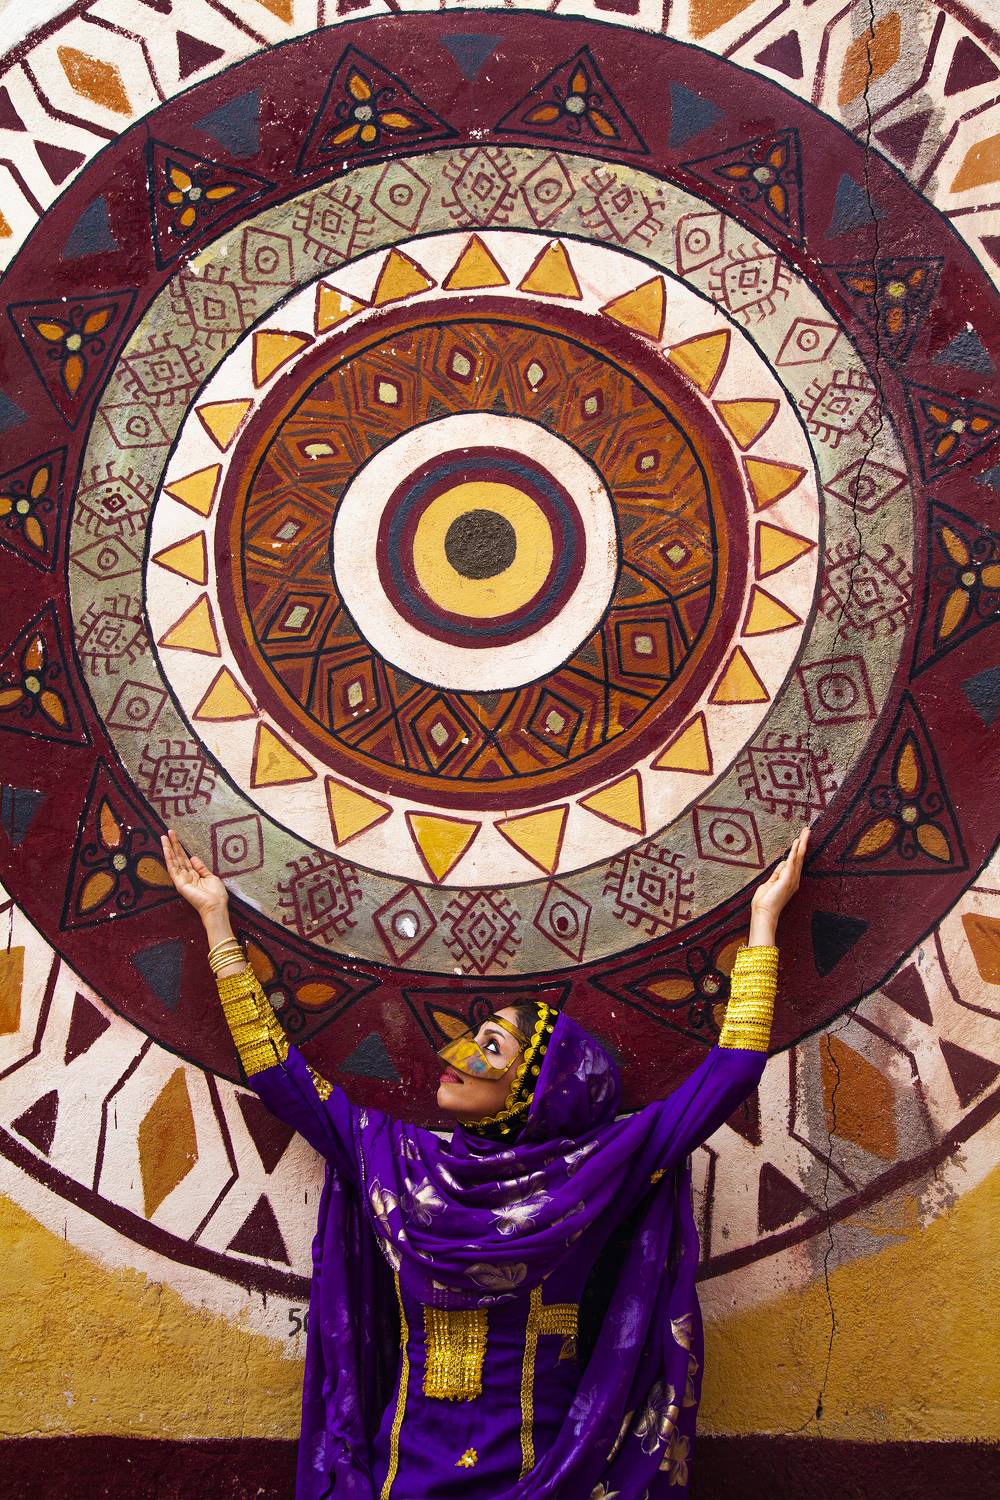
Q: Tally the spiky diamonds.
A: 15